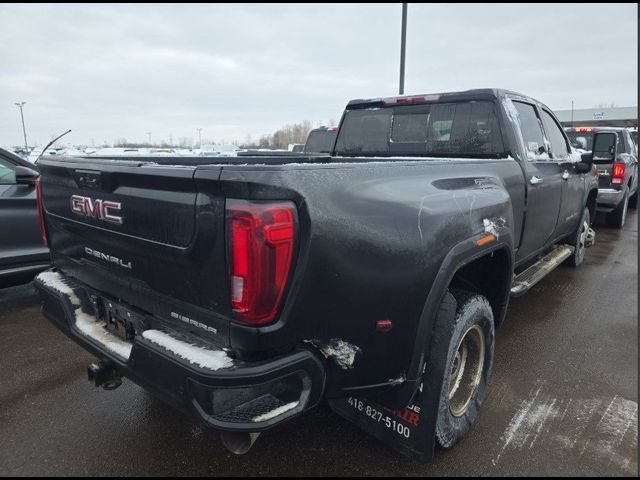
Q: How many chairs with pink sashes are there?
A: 0